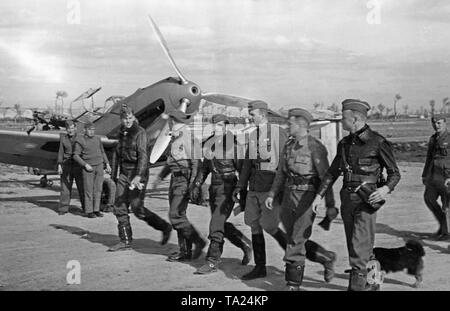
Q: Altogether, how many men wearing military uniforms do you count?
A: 9